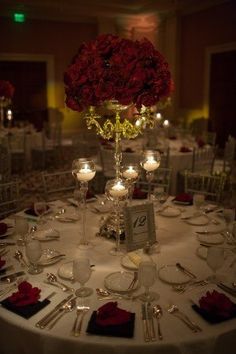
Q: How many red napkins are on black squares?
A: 3